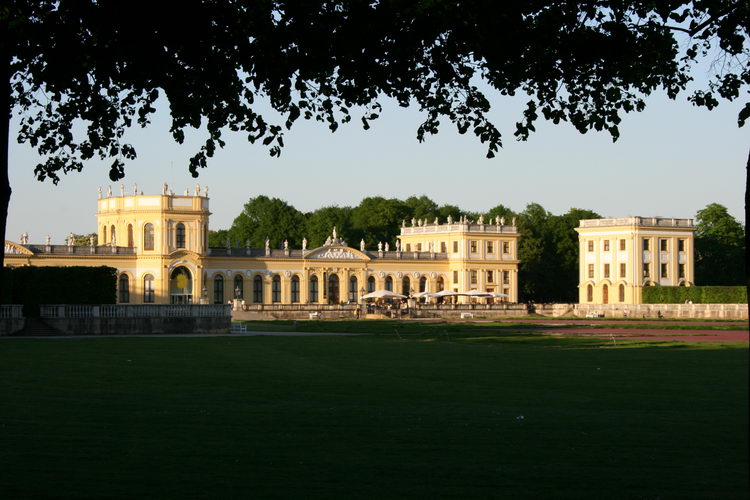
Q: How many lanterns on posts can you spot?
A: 4